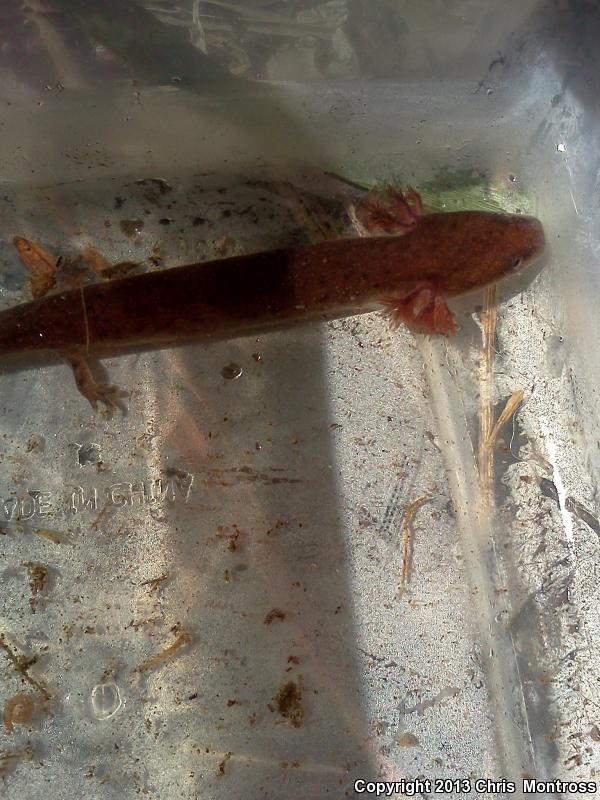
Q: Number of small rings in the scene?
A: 1